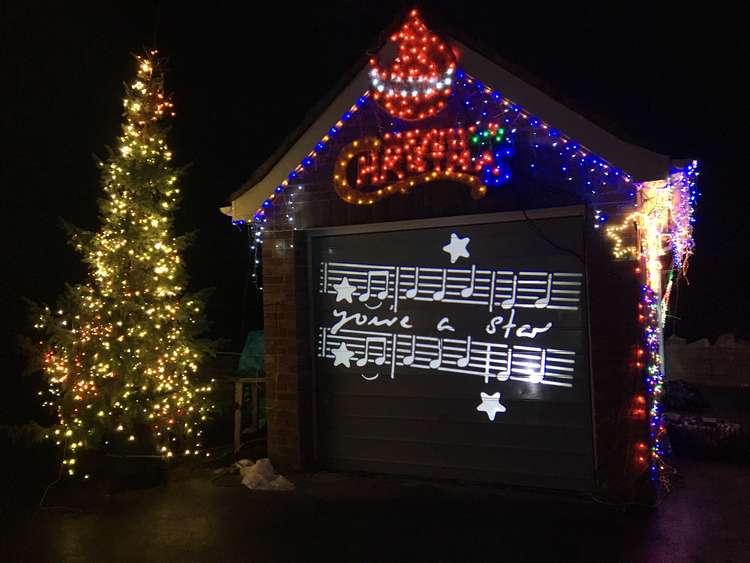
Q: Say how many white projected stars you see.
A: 4